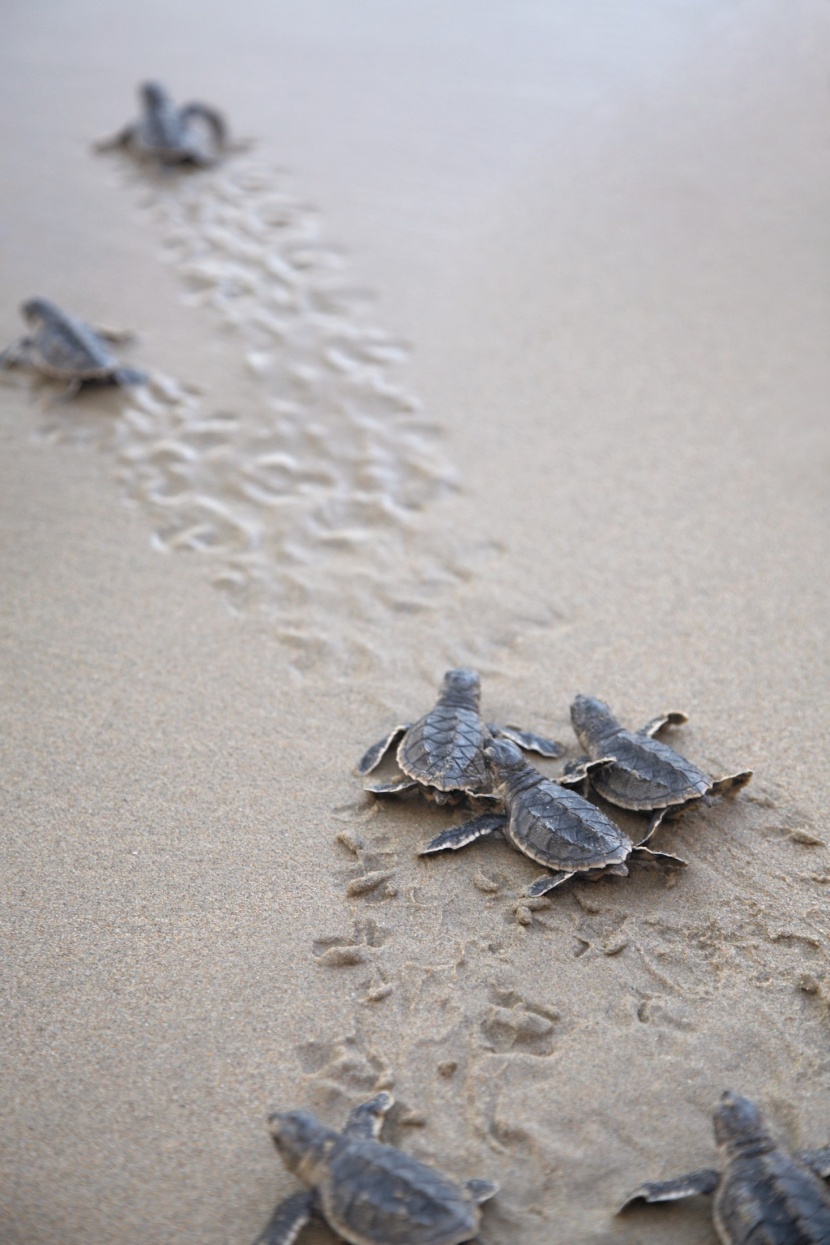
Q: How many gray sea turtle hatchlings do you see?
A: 7